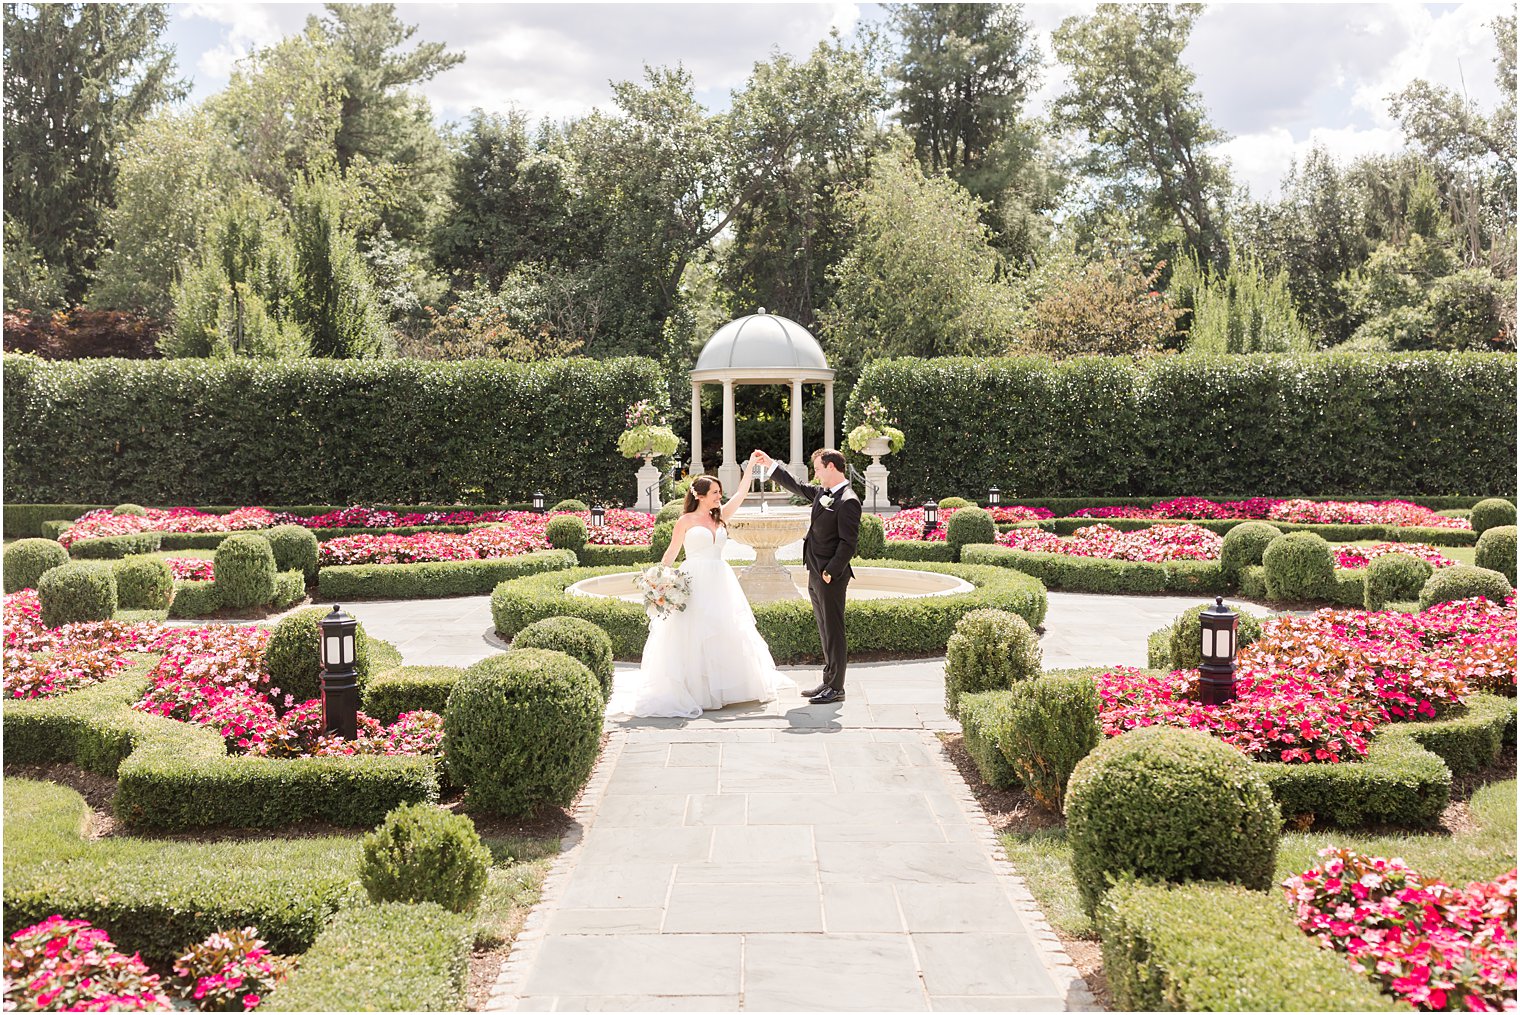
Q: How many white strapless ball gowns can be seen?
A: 1